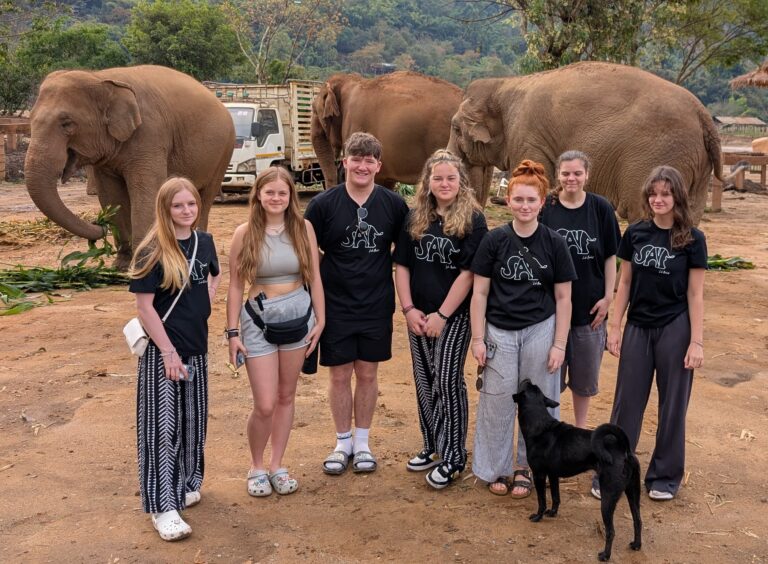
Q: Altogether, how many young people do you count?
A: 7